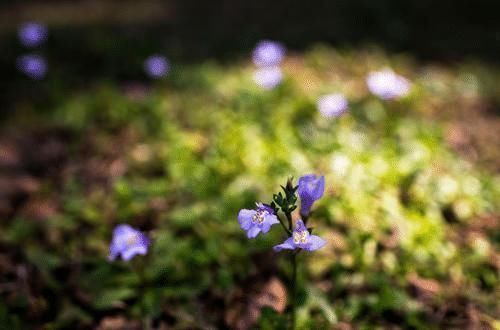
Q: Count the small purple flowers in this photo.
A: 11